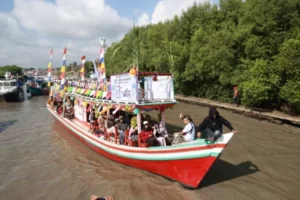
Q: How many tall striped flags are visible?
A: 4